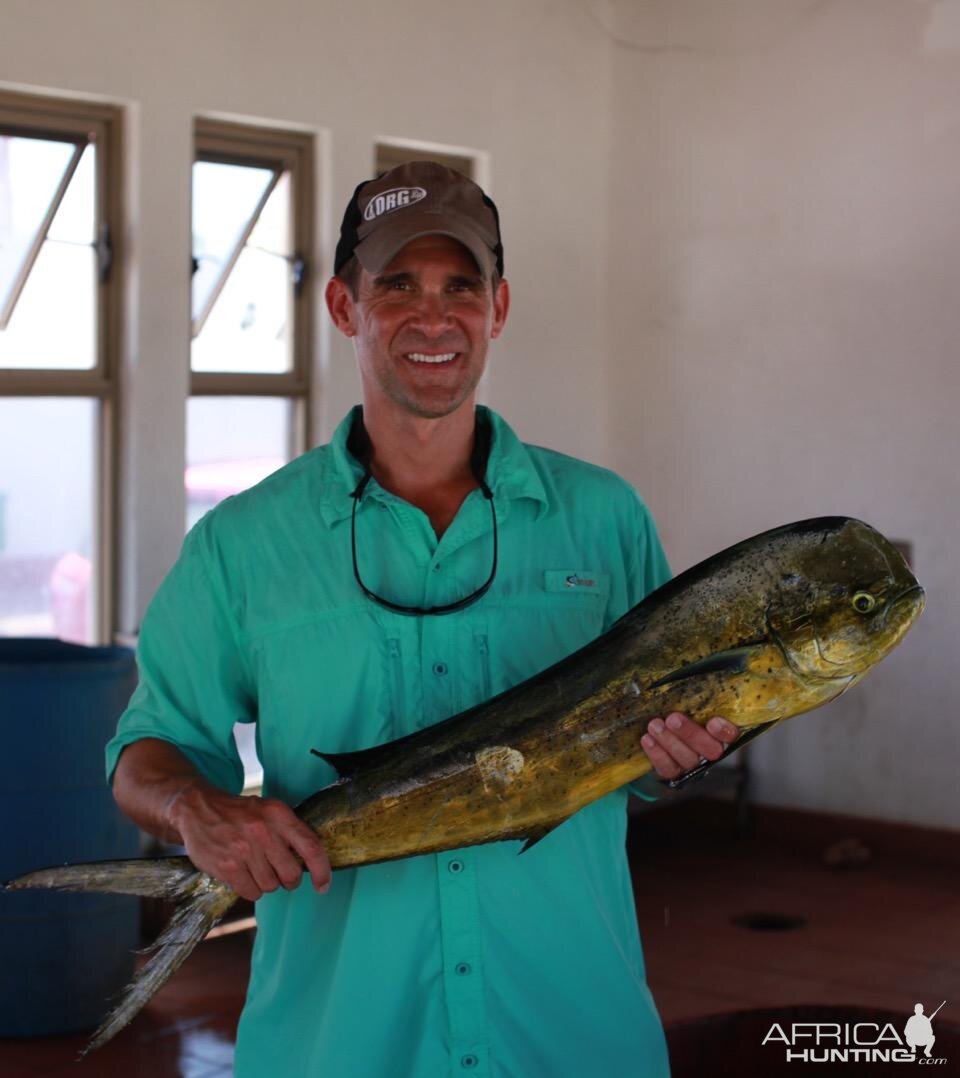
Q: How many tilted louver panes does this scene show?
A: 2